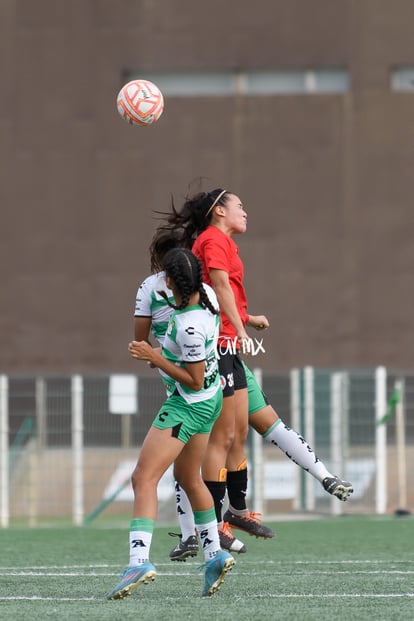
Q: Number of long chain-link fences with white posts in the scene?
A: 1